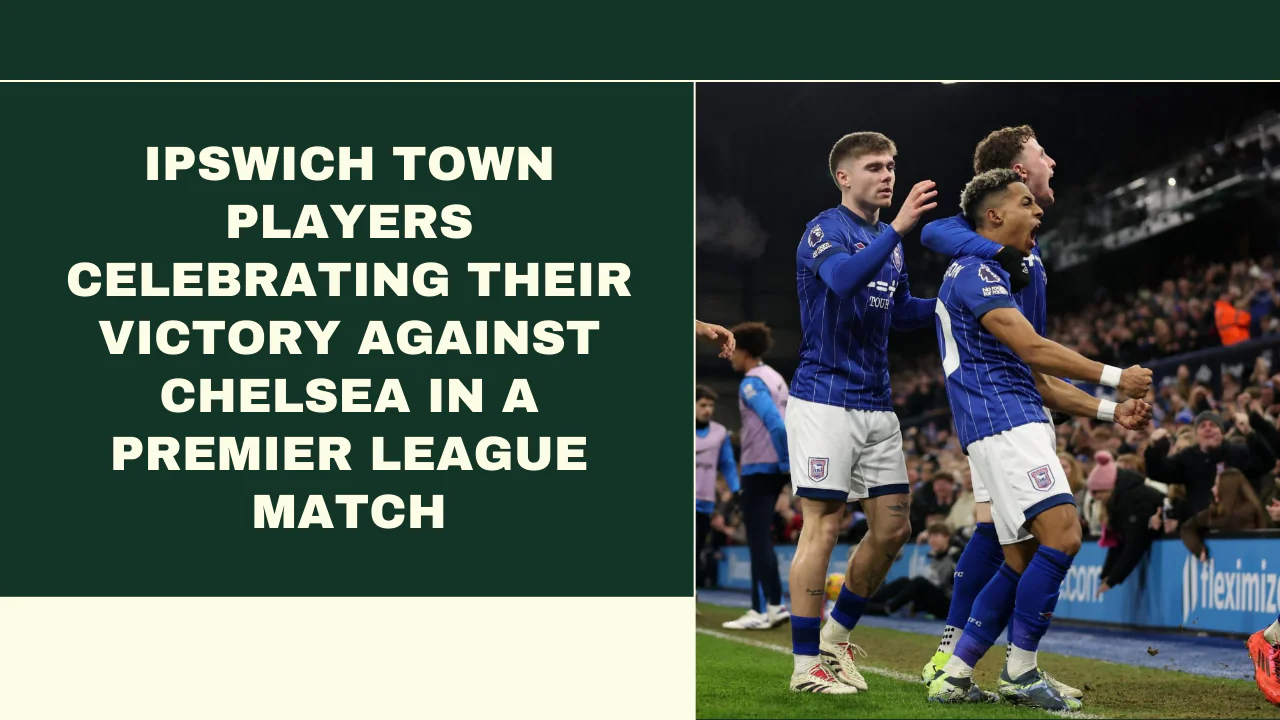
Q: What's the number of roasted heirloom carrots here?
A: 0